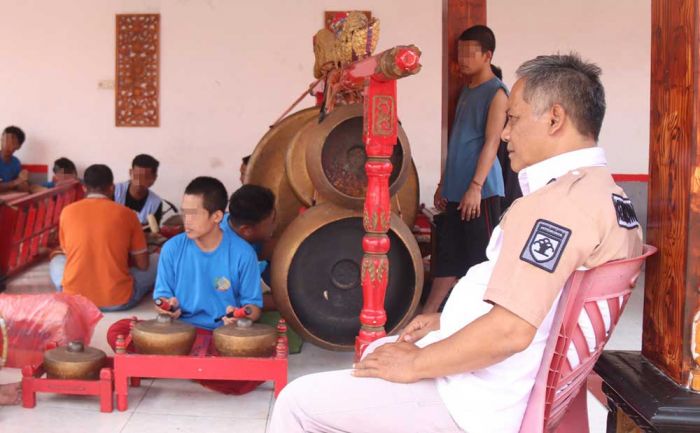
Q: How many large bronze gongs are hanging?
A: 4